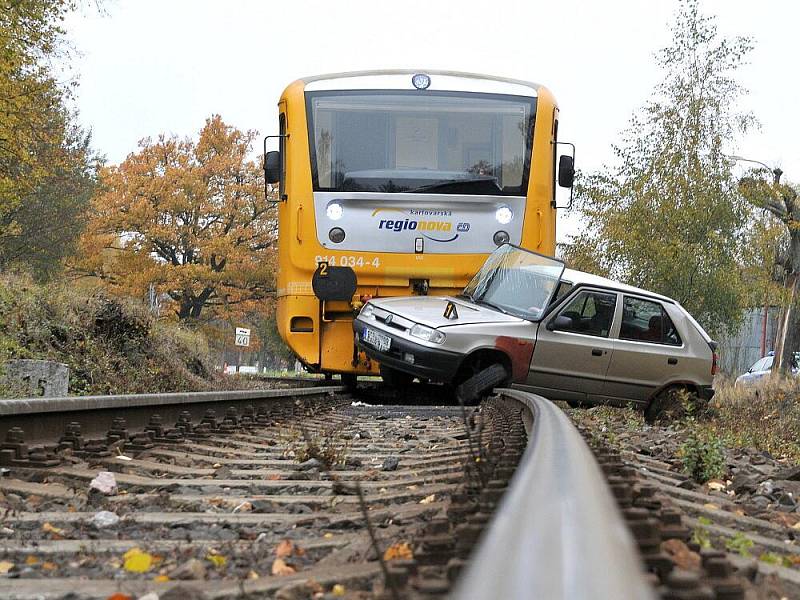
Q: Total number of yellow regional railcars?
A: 1